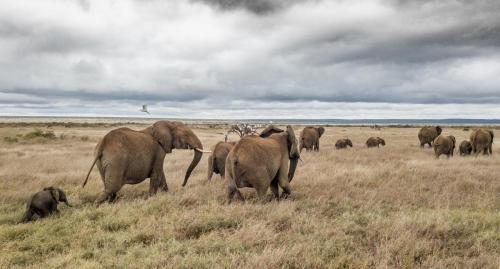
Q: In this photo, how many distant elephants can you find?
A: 7